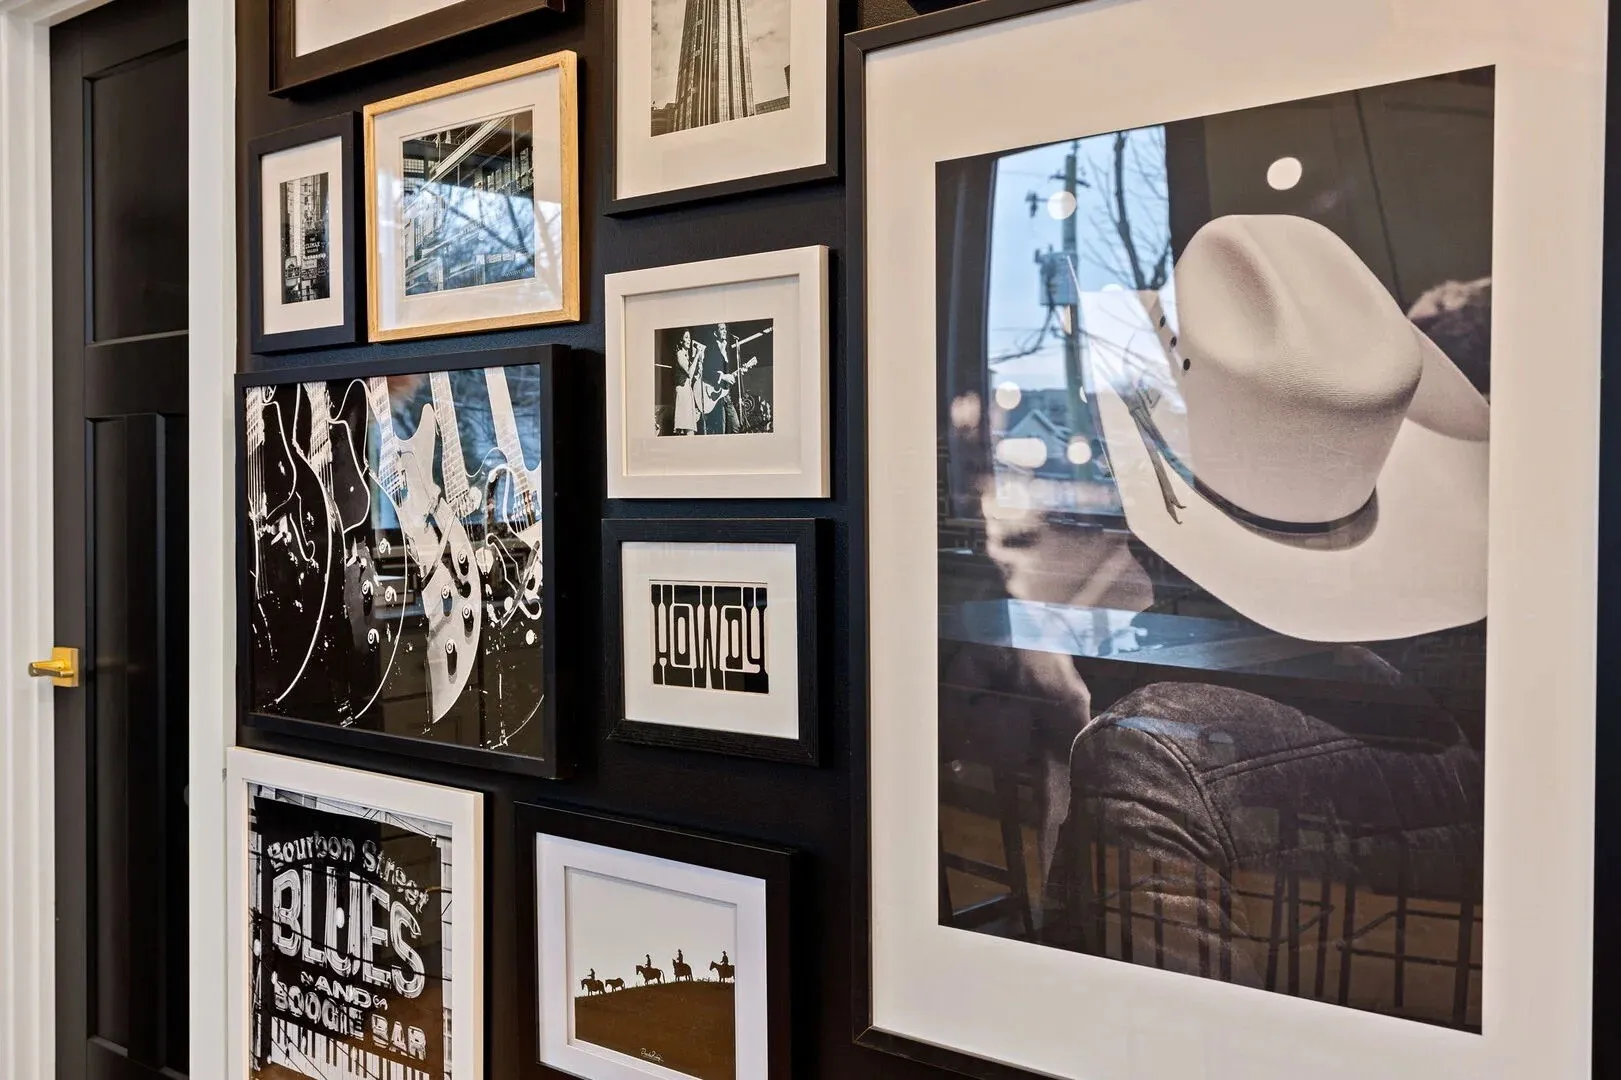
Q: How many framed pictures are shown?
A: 10